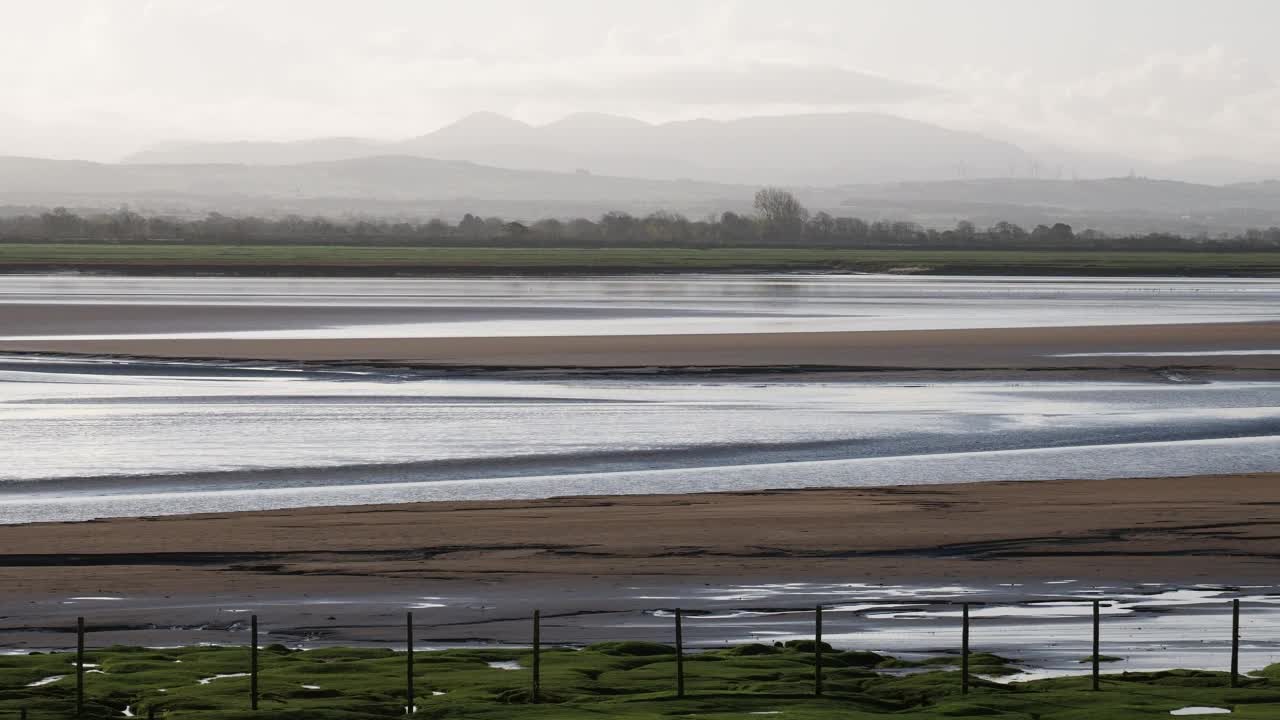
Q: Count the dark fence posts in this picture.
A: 9